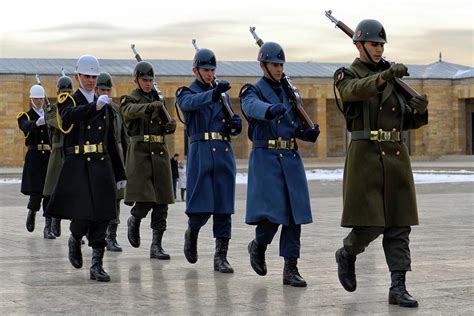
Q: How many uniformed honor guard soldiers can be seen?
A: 8